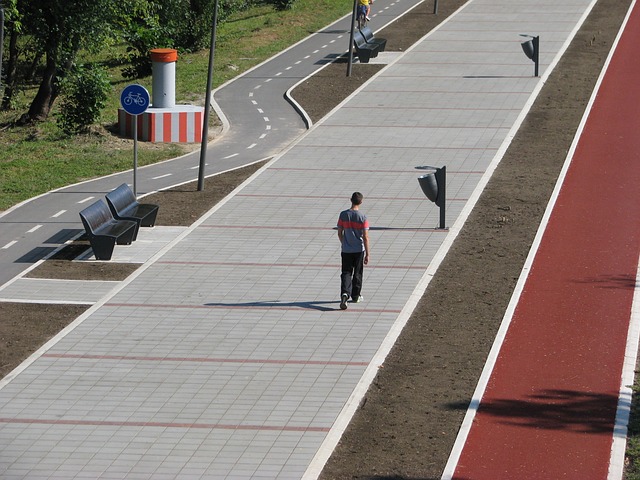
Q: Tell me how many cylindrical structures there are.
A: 1